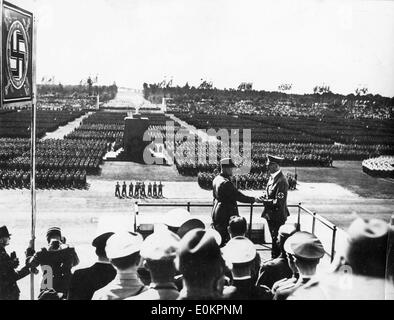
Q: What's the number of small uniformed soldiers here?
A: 8